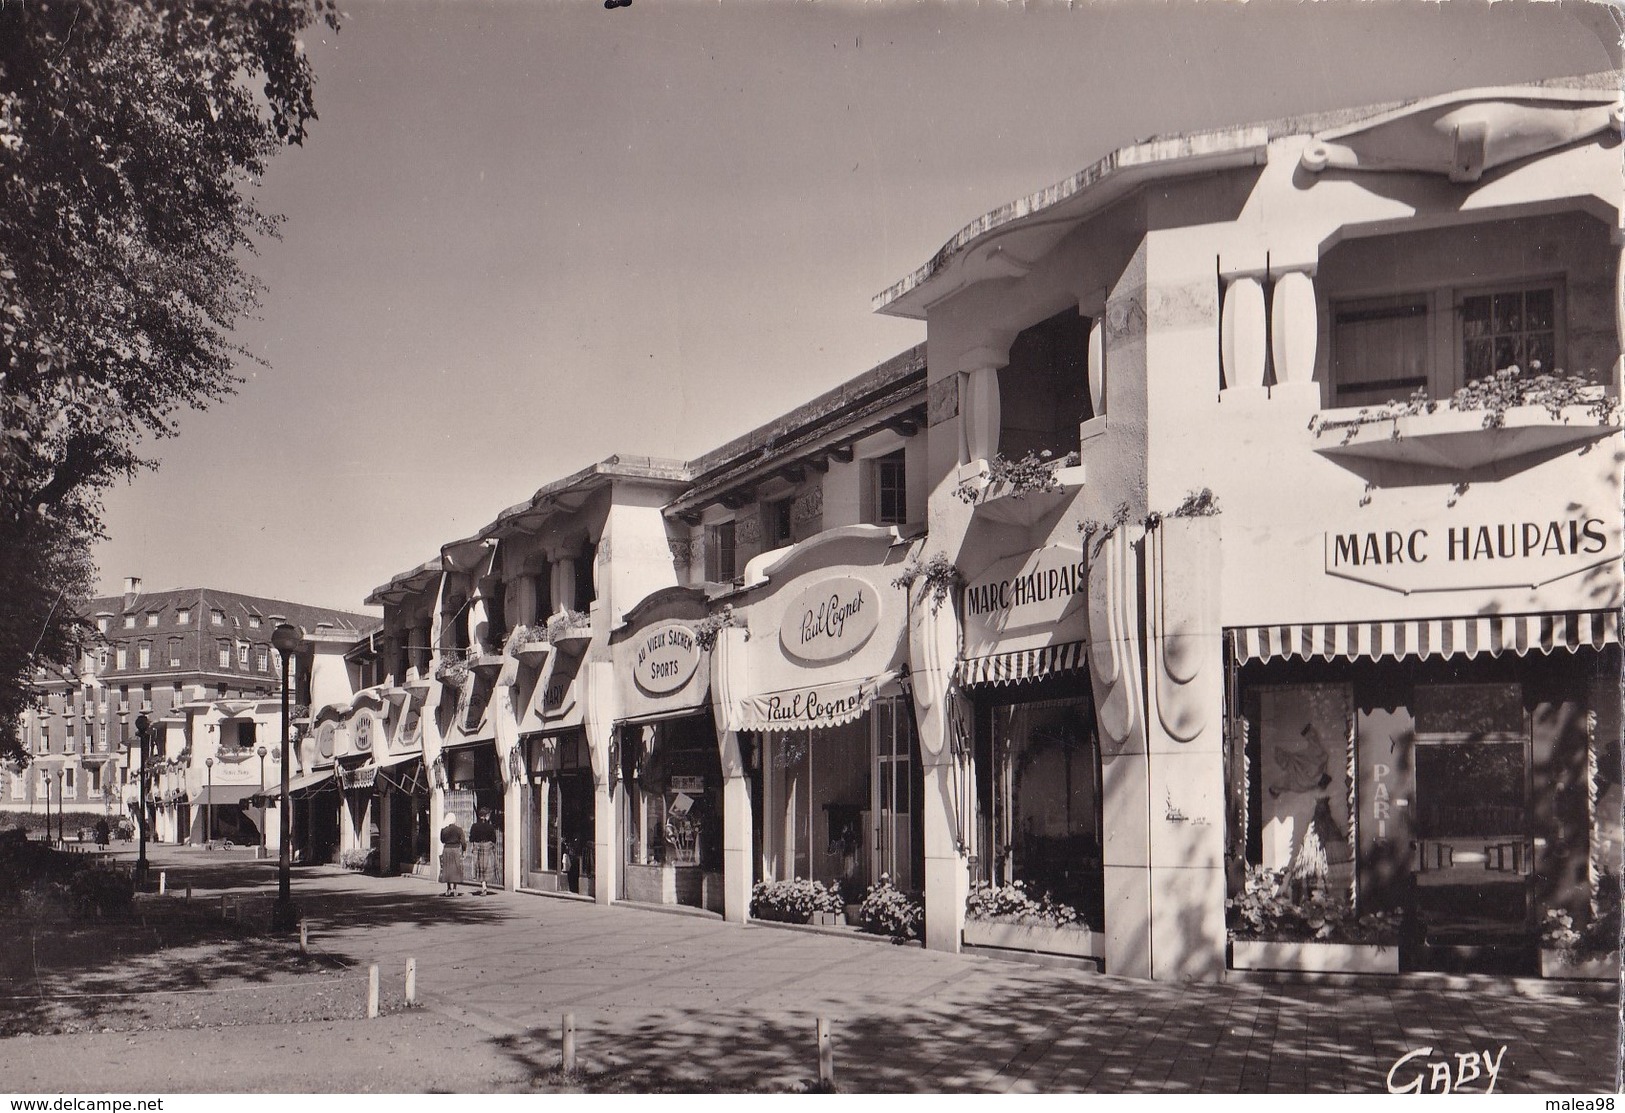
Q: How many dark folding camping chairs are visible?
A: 0